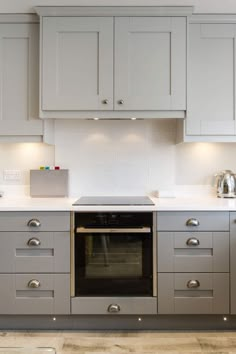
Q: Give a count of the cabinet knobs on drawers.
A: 7